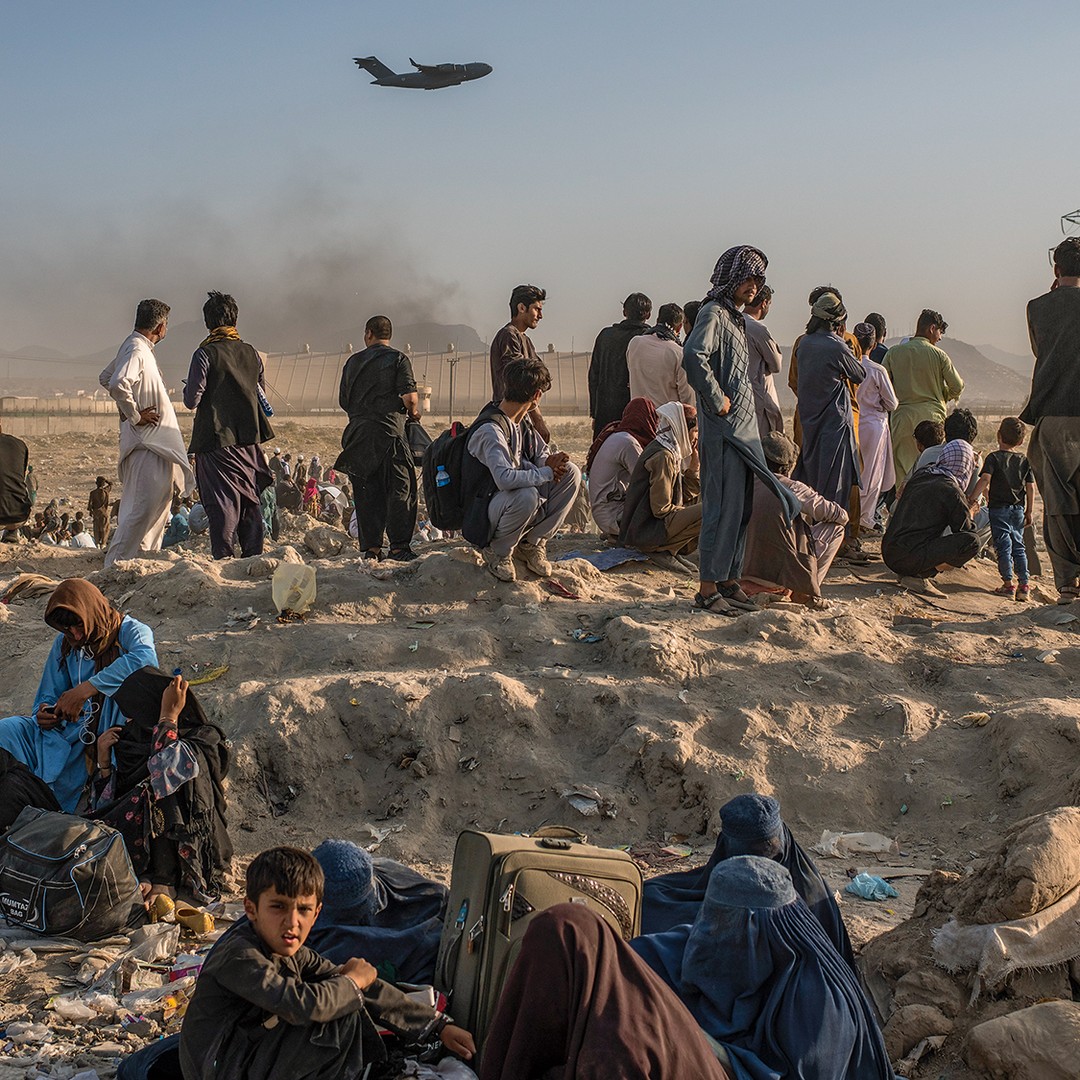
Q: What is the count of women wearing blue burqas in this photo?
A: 3